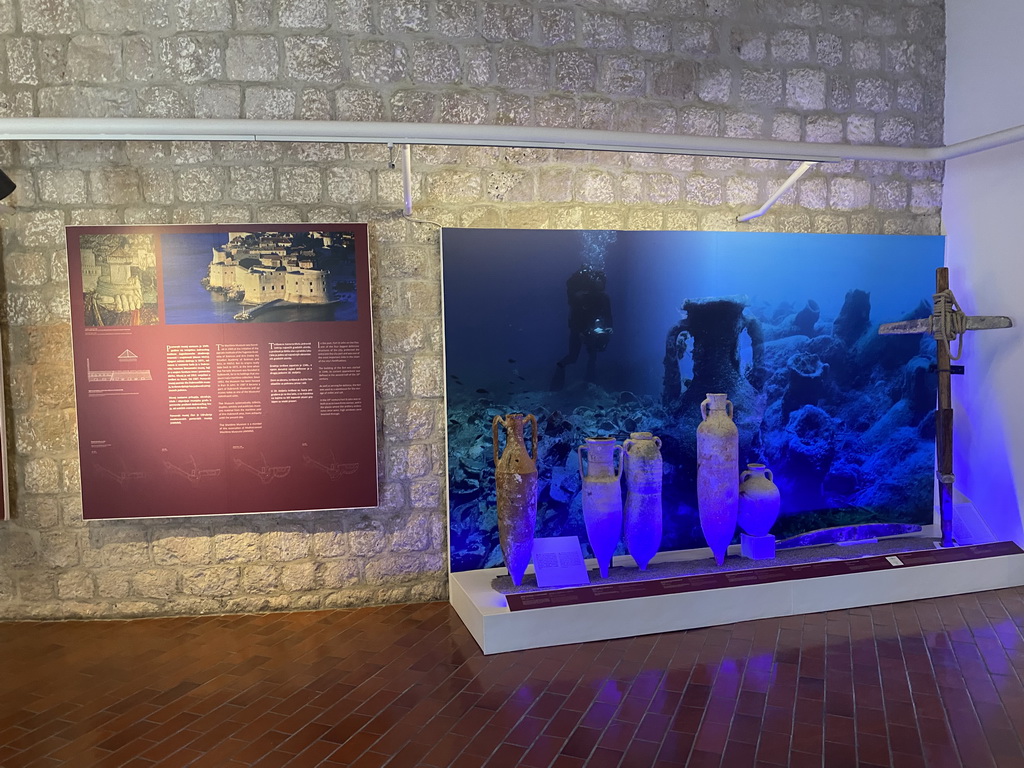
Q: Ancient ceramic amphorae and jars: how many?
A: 5